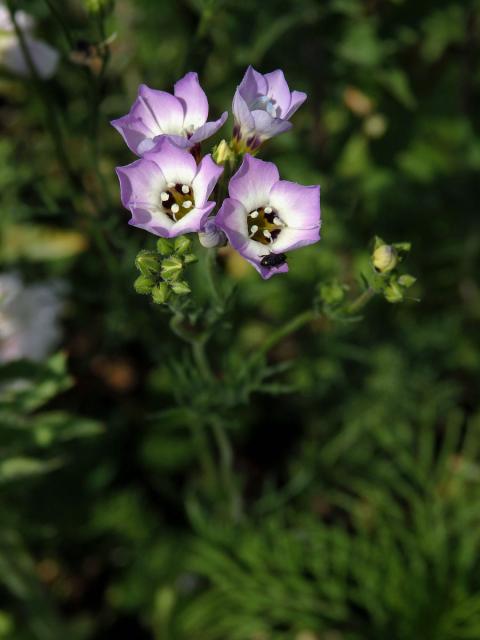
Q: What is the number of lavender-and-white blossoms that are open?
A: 4